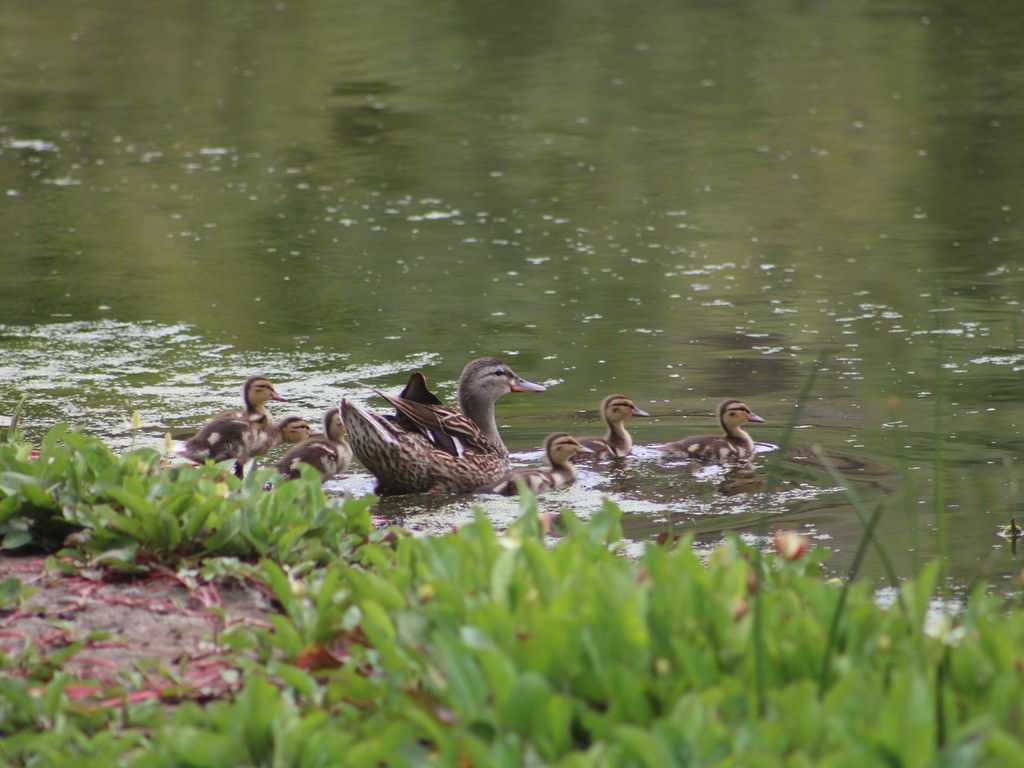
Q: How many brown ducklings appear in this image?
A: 6